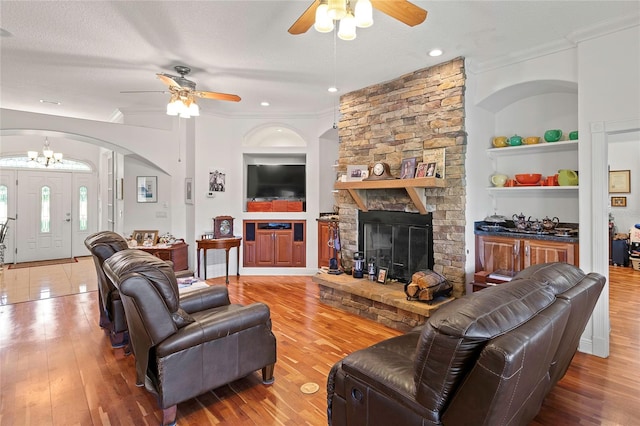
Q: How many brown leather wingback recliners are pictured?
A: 2